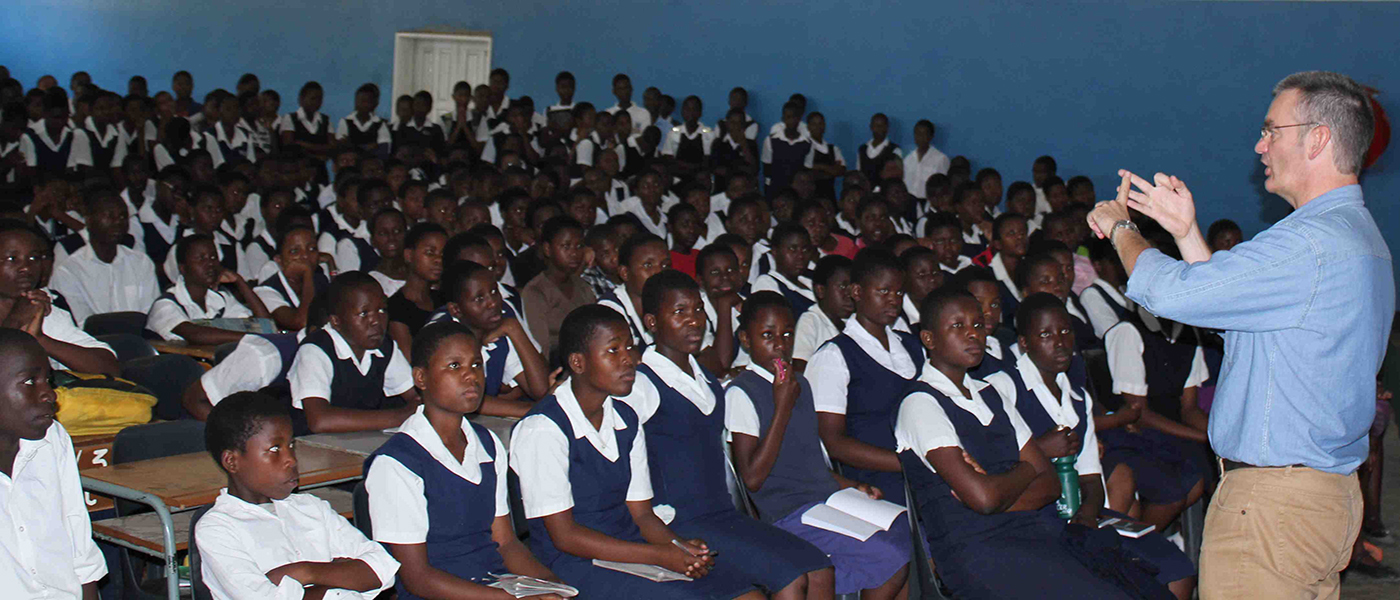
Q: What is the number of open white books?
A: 1